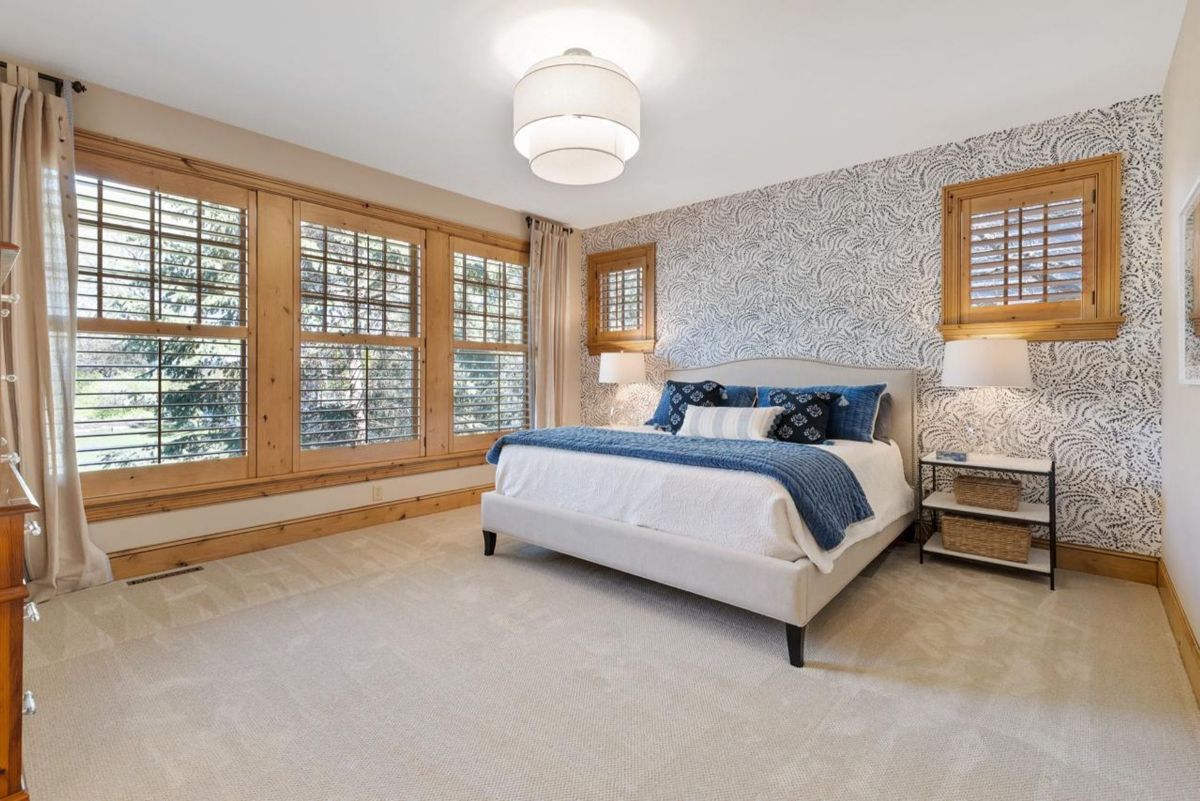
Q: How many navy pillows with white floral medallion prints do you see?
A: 2